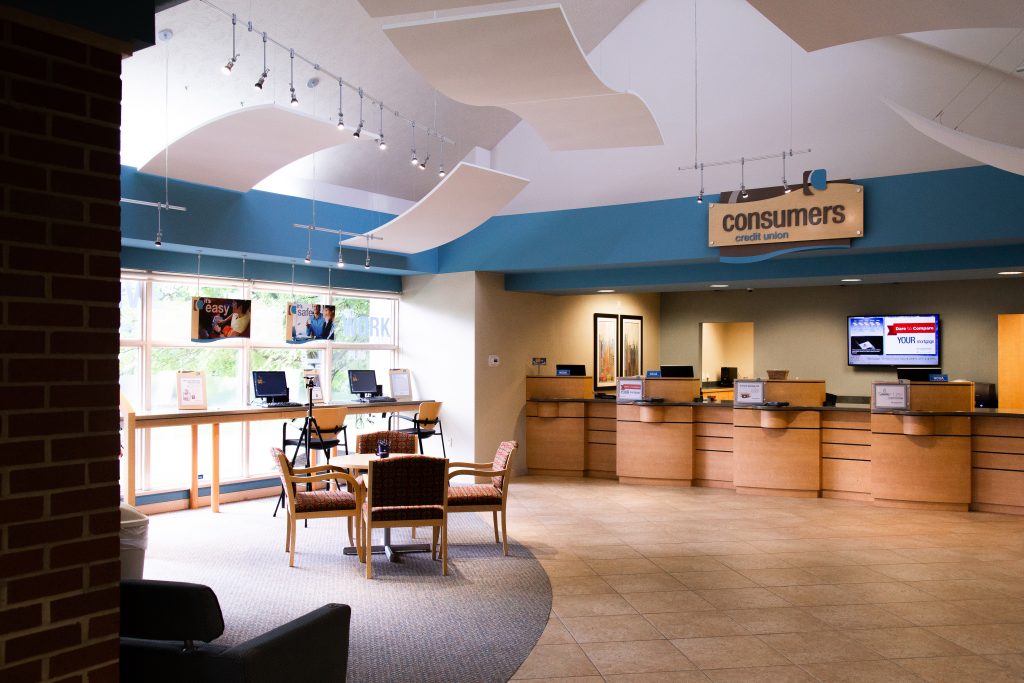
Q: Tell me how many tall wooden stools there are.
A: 2